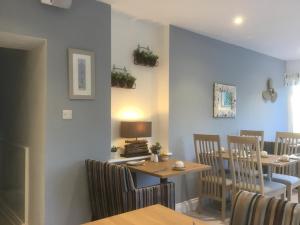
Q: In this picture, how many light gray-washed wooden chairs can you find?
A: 4